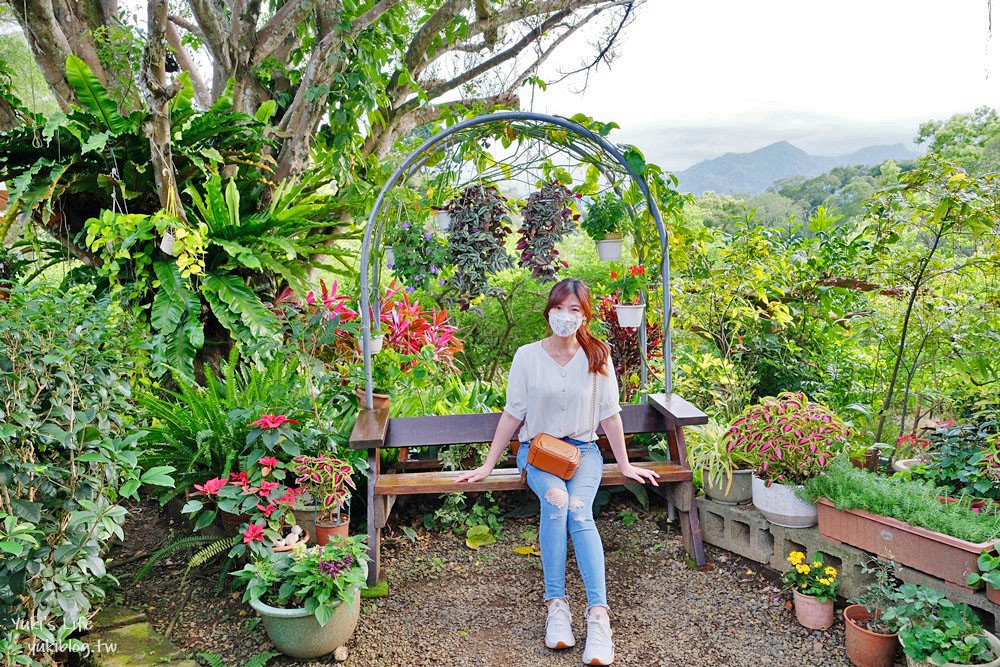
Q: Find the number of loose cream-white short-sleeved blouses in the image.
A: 1